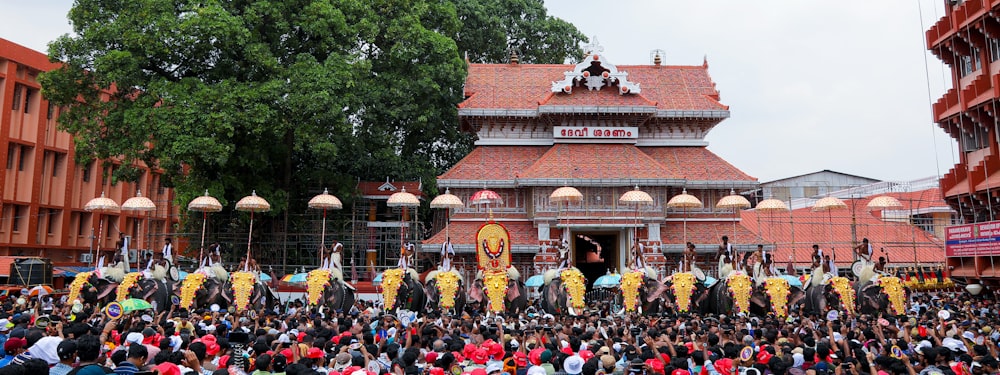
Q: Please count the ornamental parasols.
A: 15